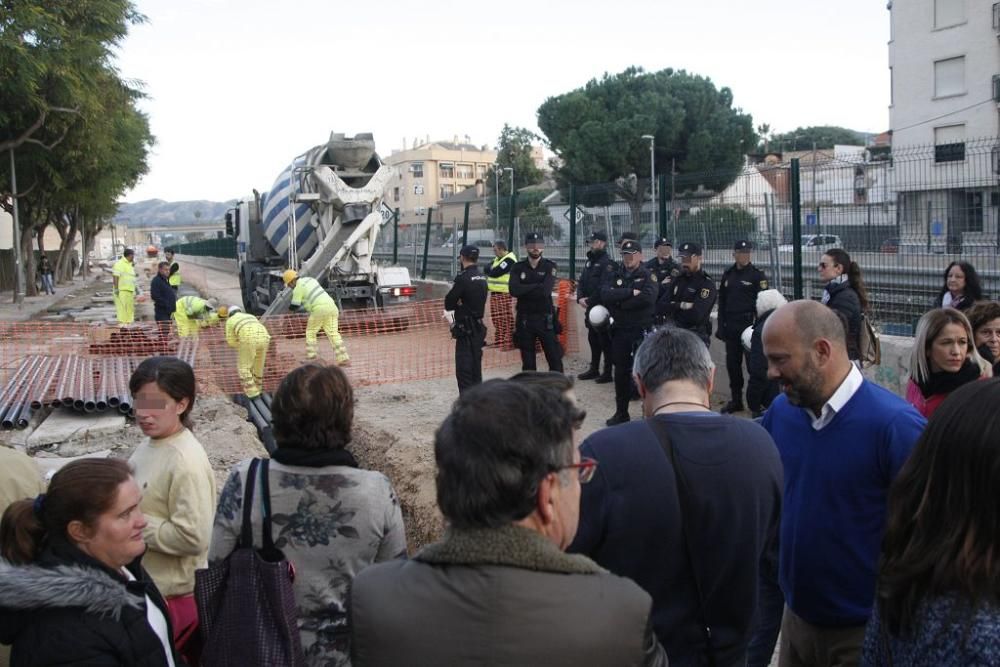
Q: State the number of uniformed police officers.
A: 8